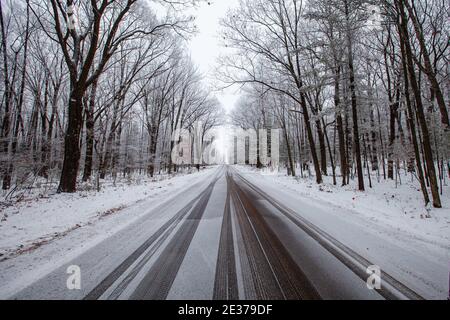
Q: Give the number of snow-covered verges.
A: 2